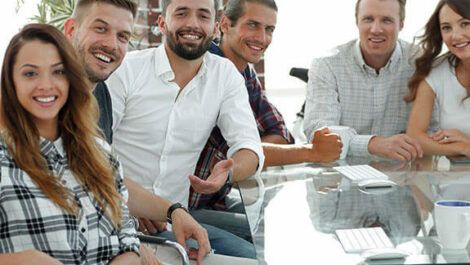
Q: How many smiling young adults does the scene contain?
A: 6